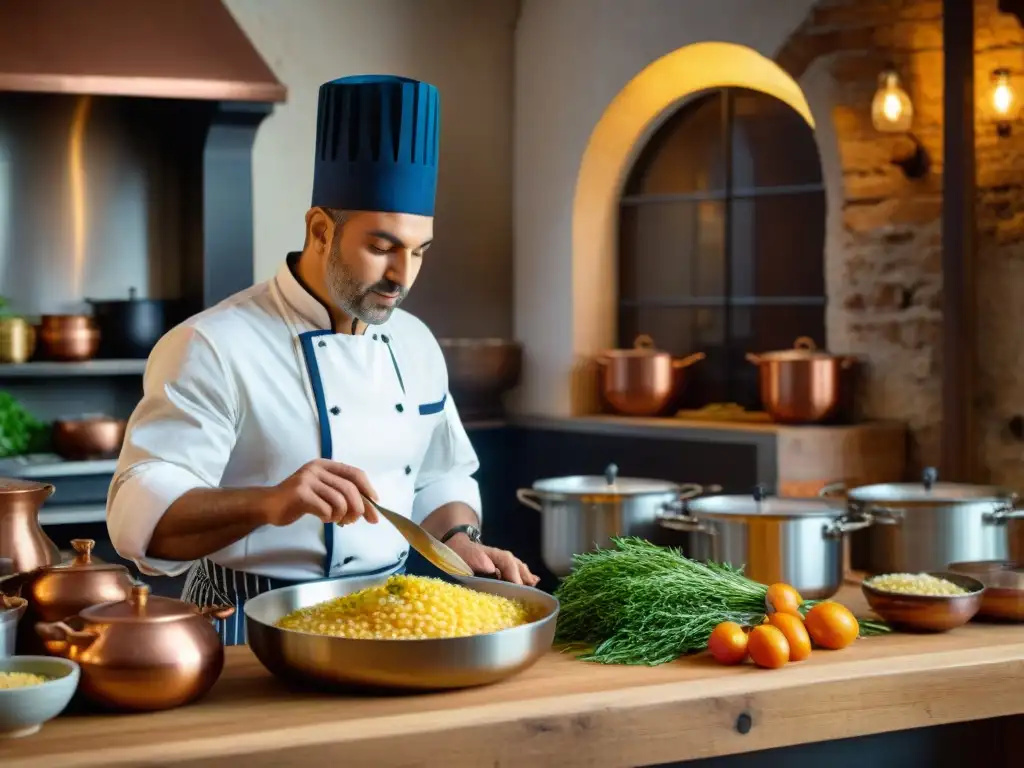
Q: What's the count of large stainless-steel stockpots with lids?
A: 3